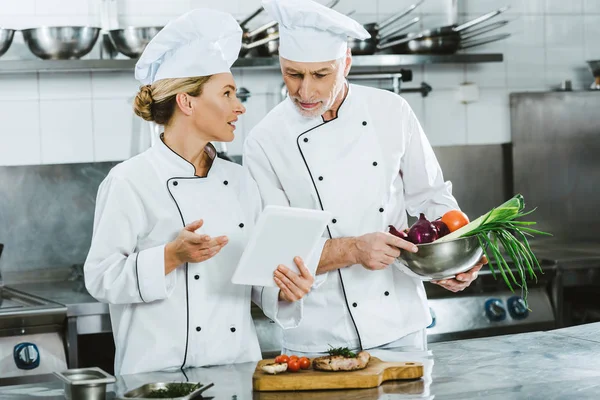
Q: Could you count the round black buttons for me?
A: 14